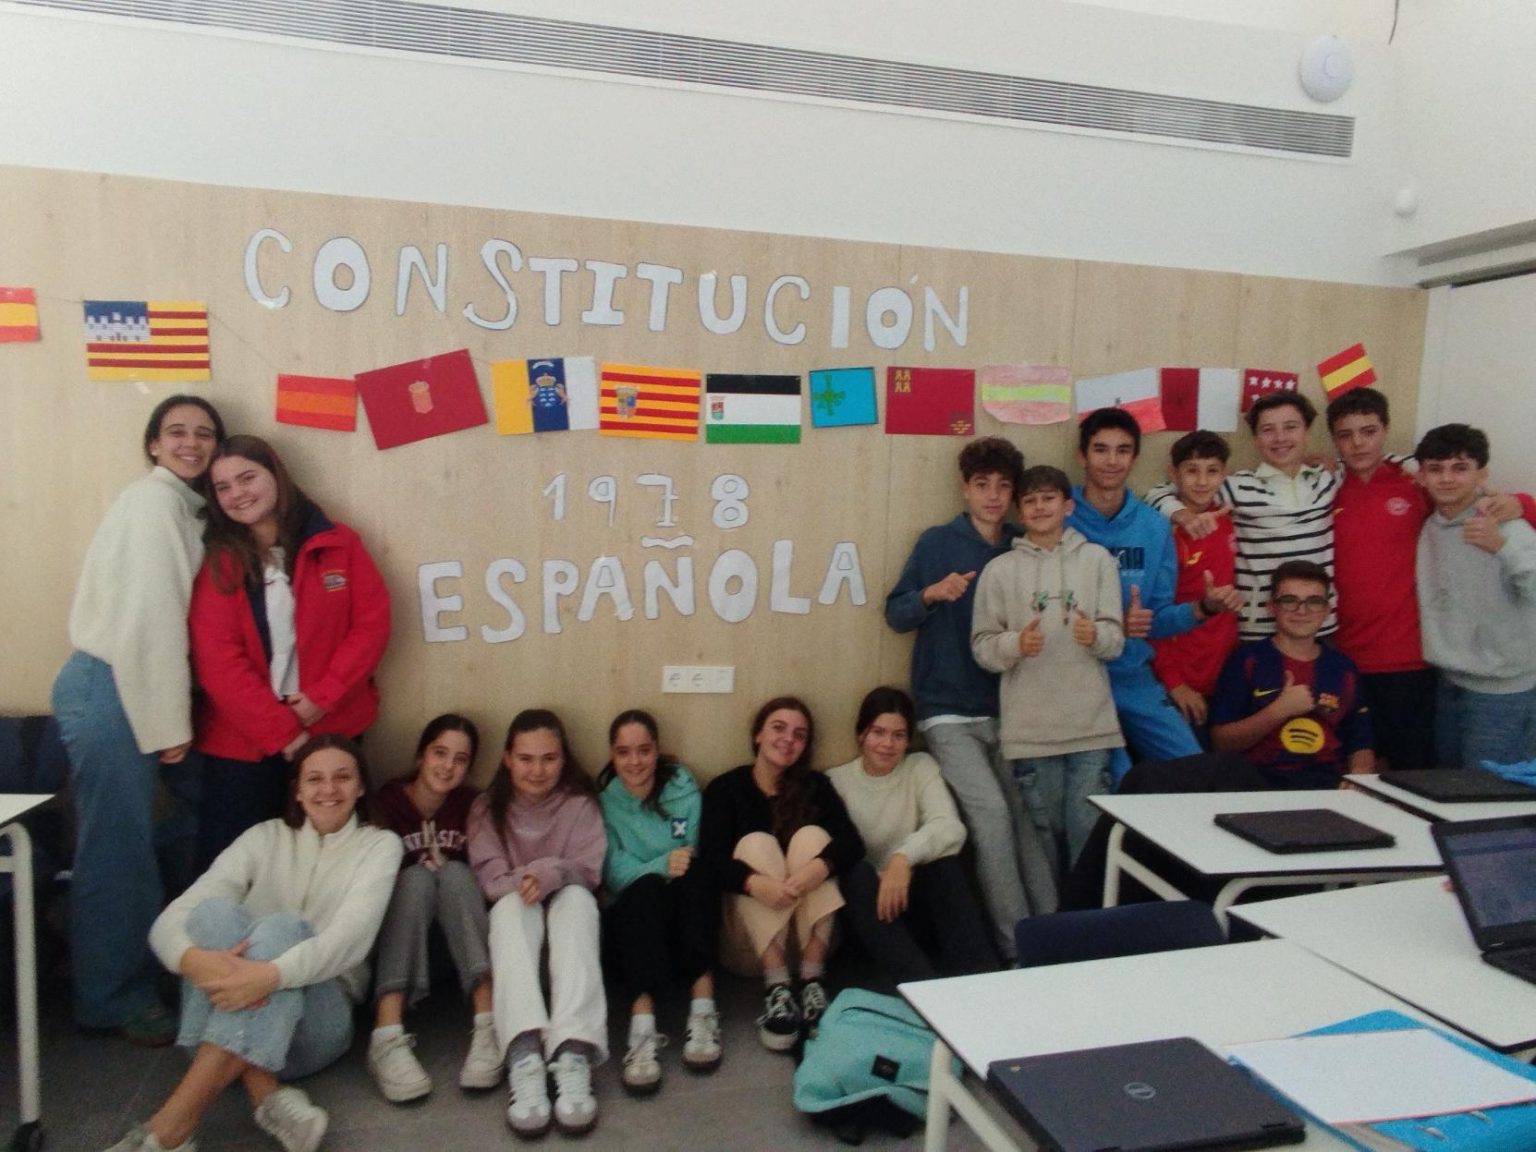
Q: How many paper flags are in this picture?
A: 14